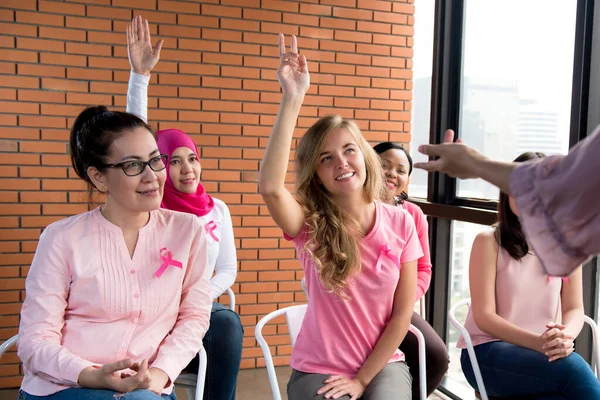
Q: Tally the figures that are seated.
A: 5